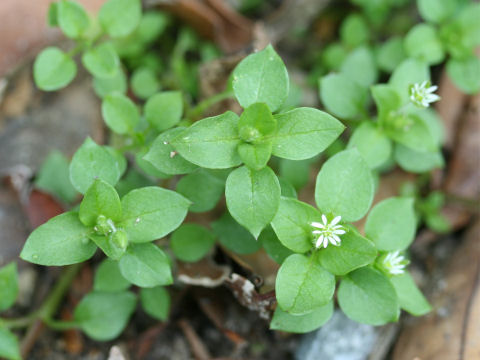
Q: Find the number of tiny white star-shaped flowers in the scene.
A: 3